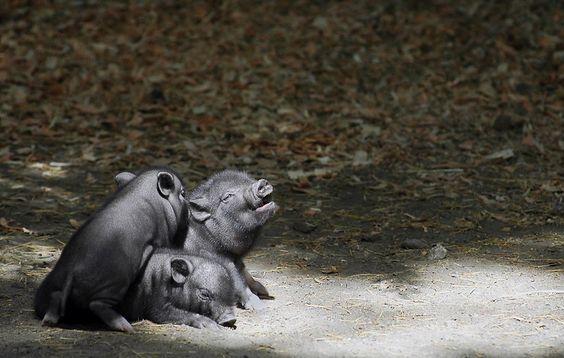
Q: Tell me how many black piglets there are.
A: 3